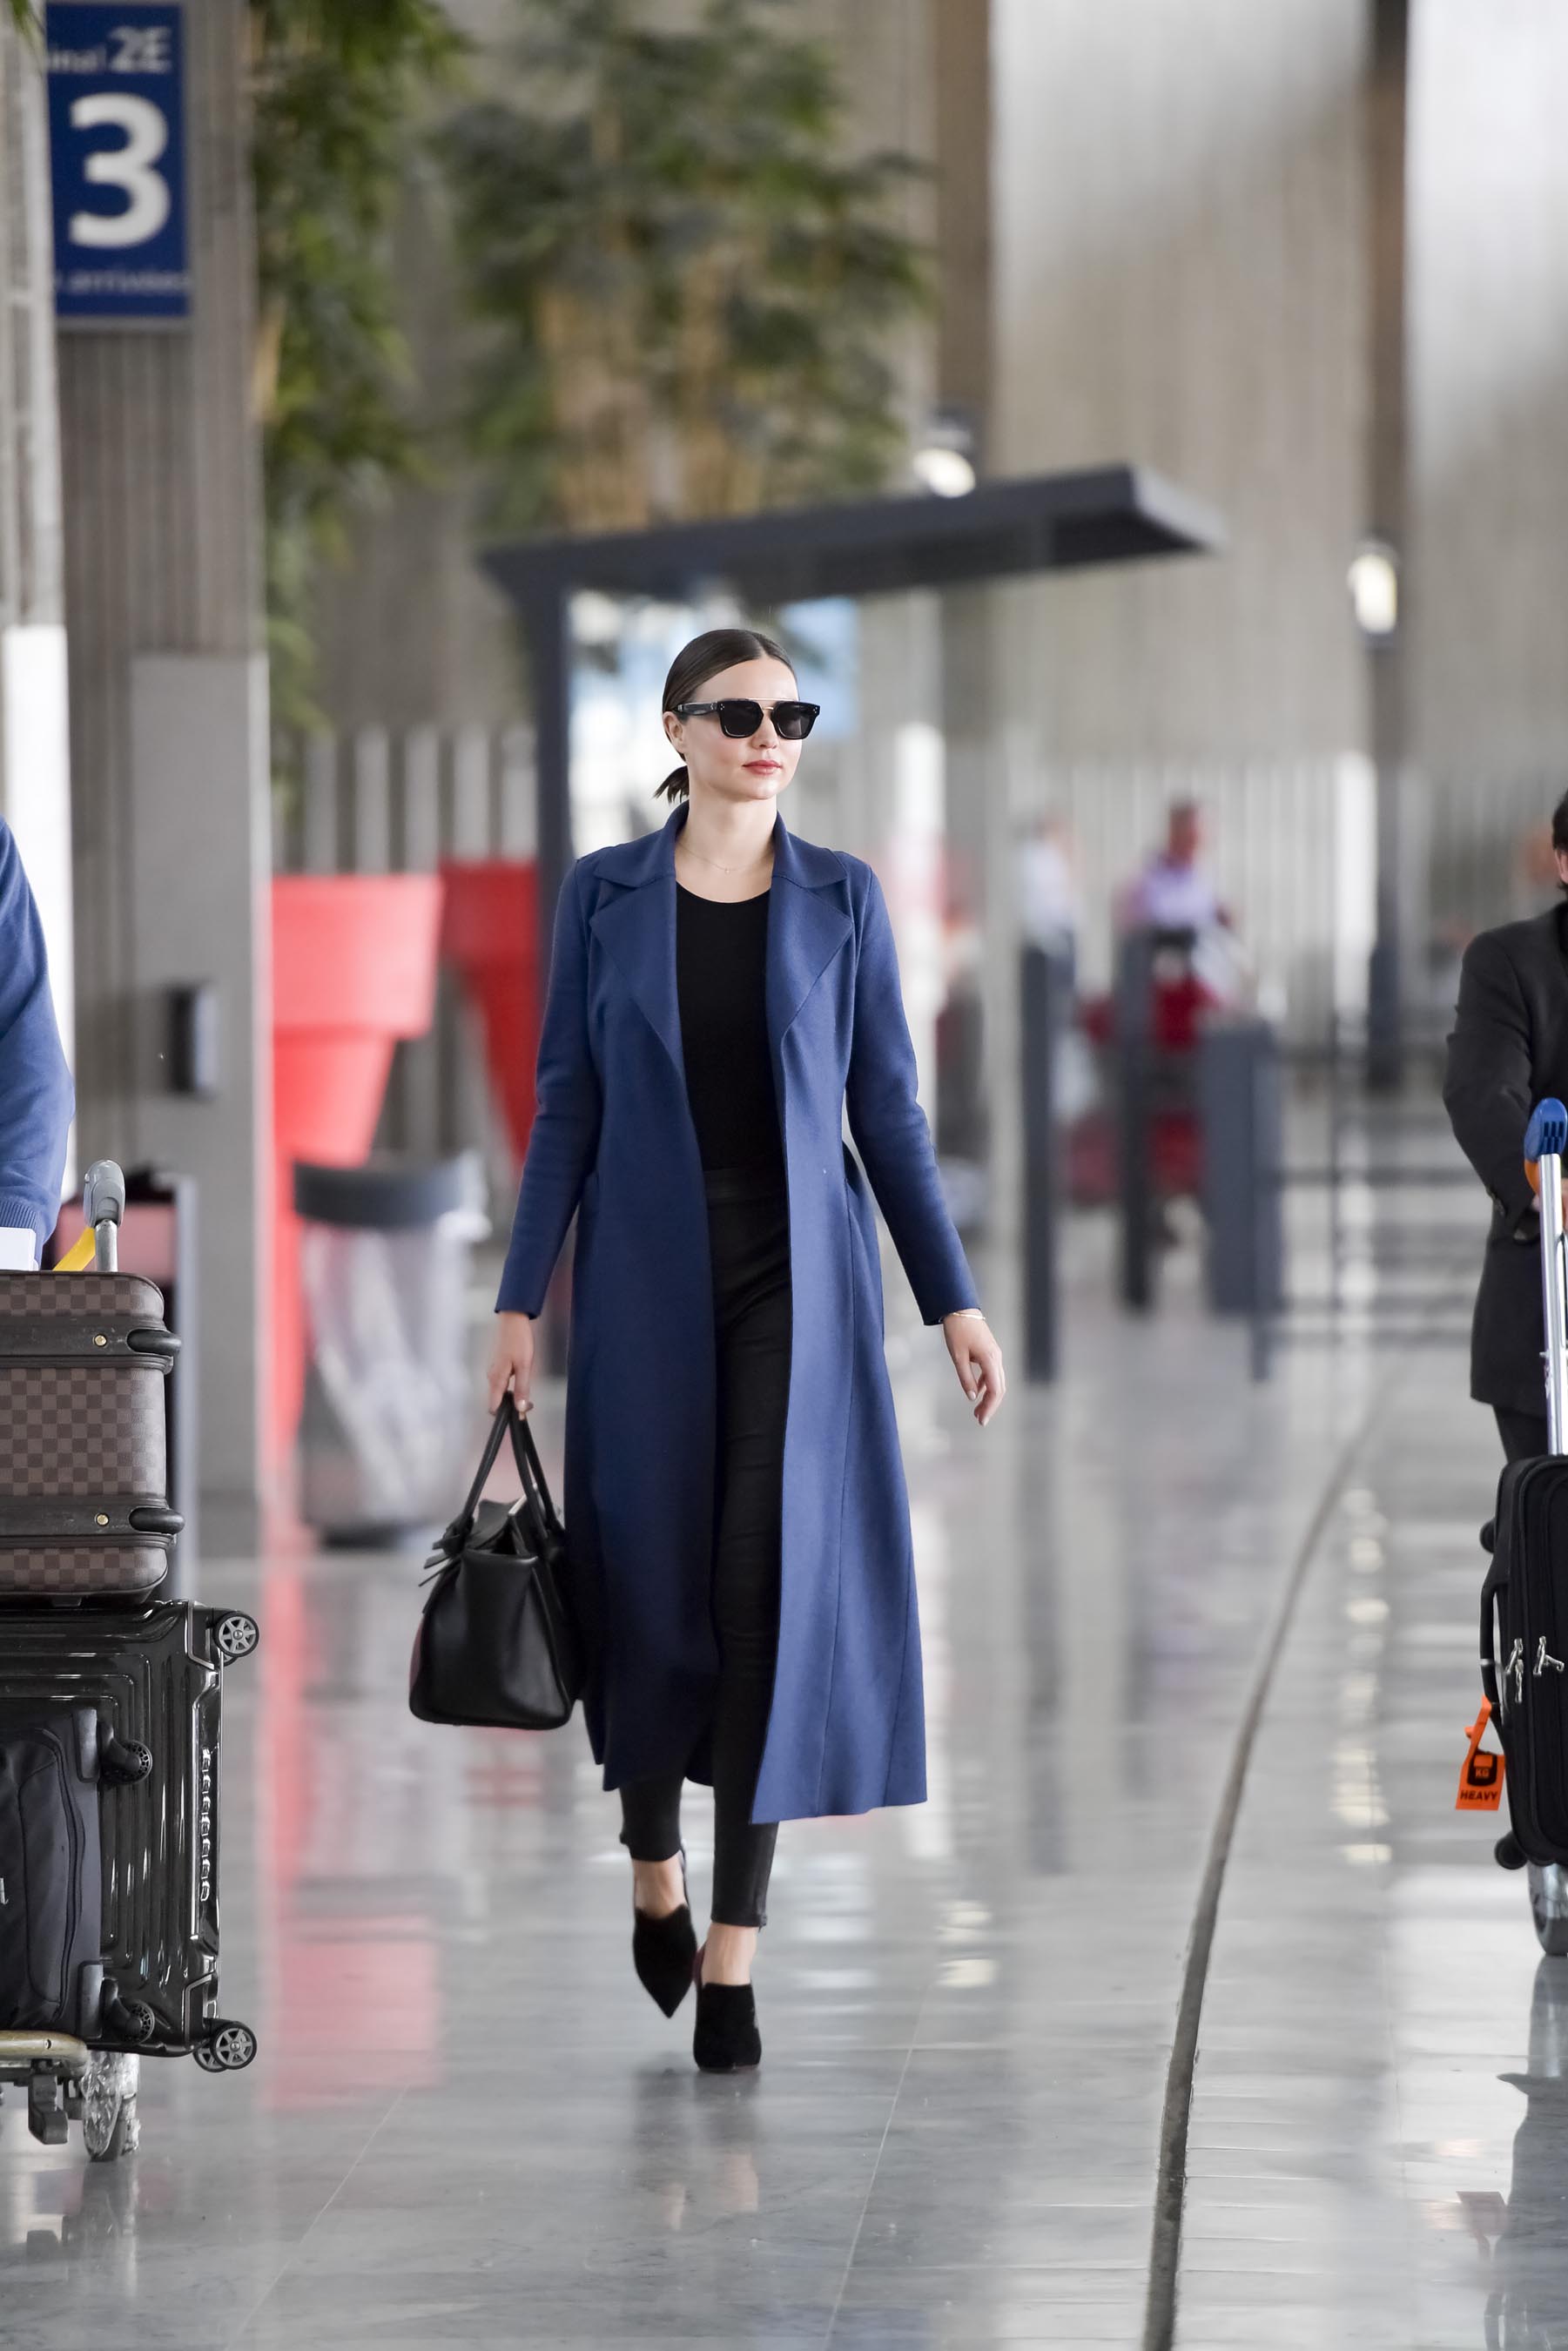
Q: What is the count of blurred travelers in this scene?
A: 2